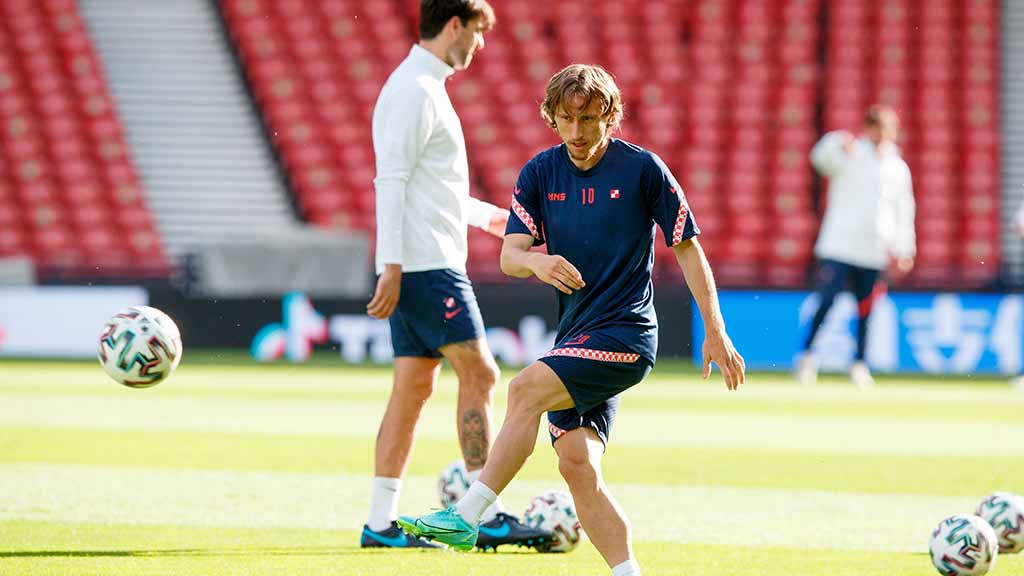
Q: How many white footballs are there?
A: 5